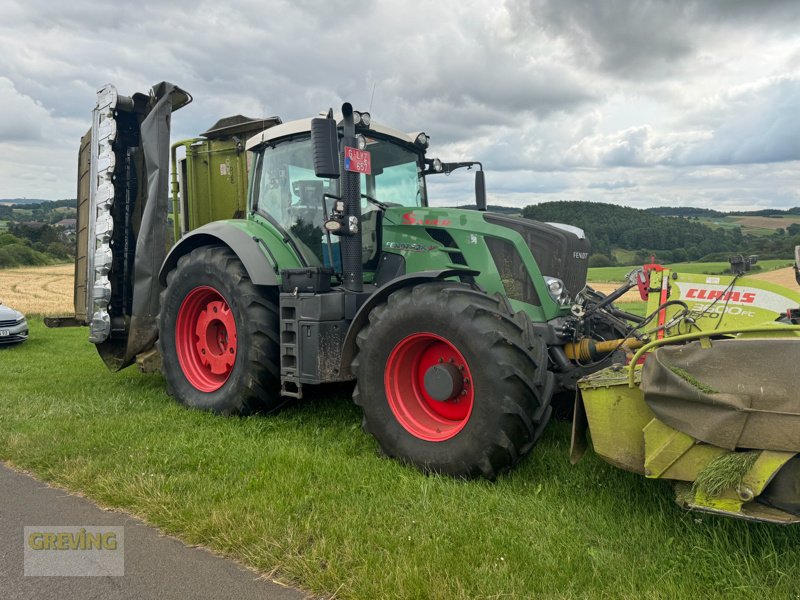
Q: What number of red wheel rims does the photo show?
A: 2